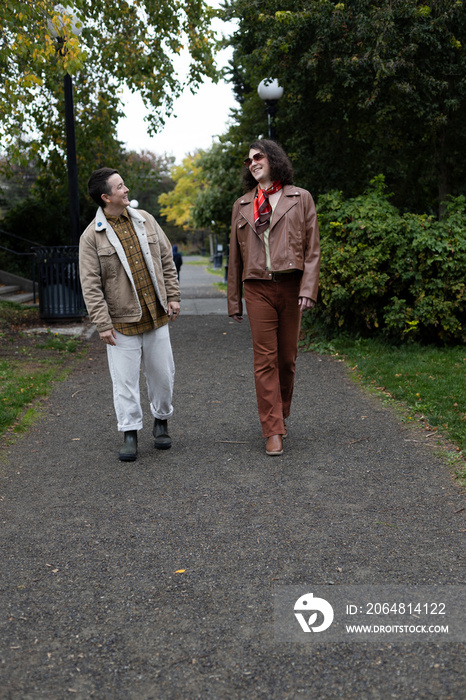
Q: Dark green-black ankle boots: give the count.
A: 2